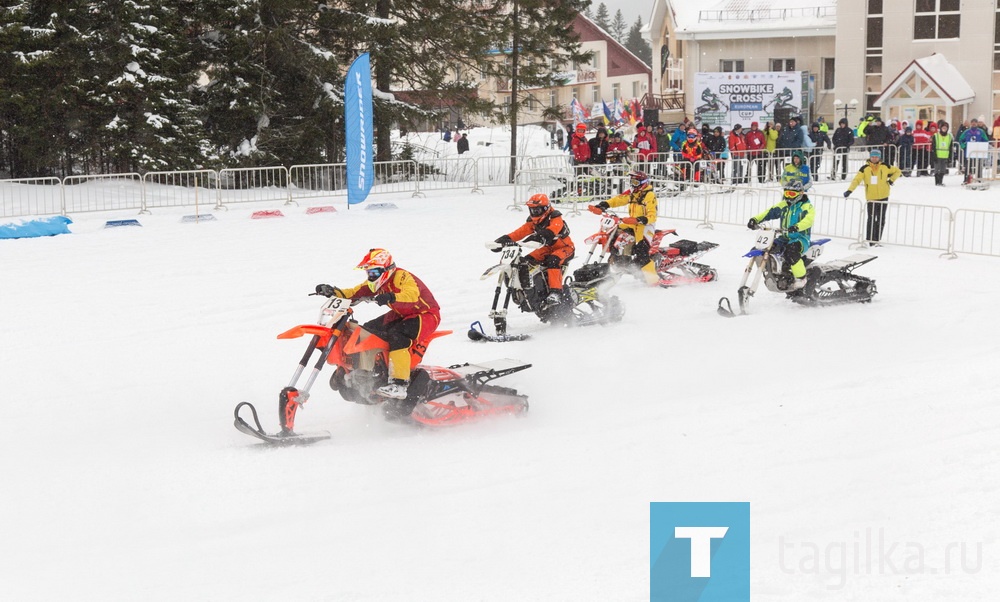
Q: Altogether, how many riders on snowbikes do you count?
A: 4